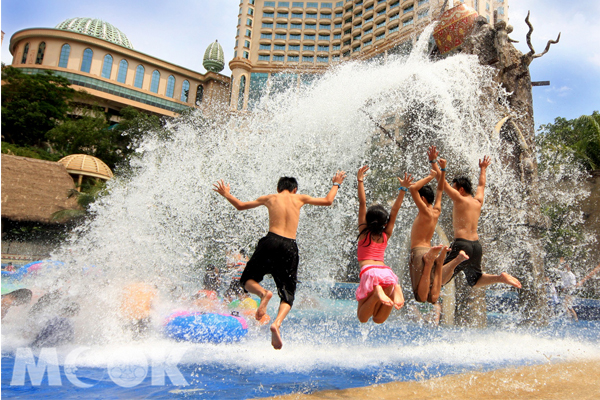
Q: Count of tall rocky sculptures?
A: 1